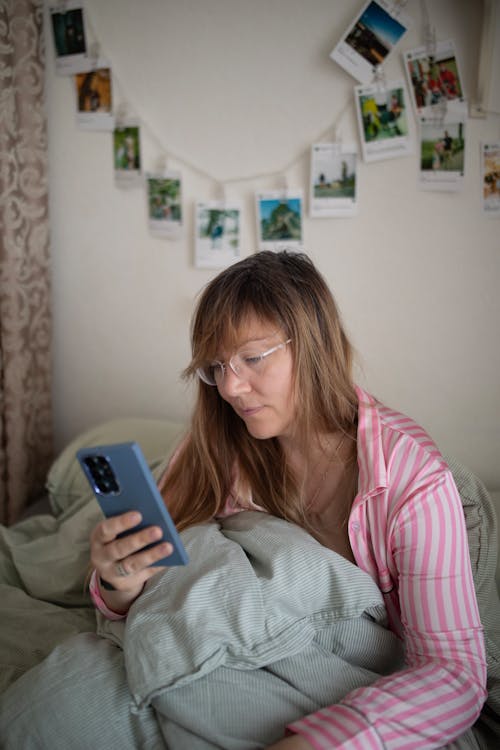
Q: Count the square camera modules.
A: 1